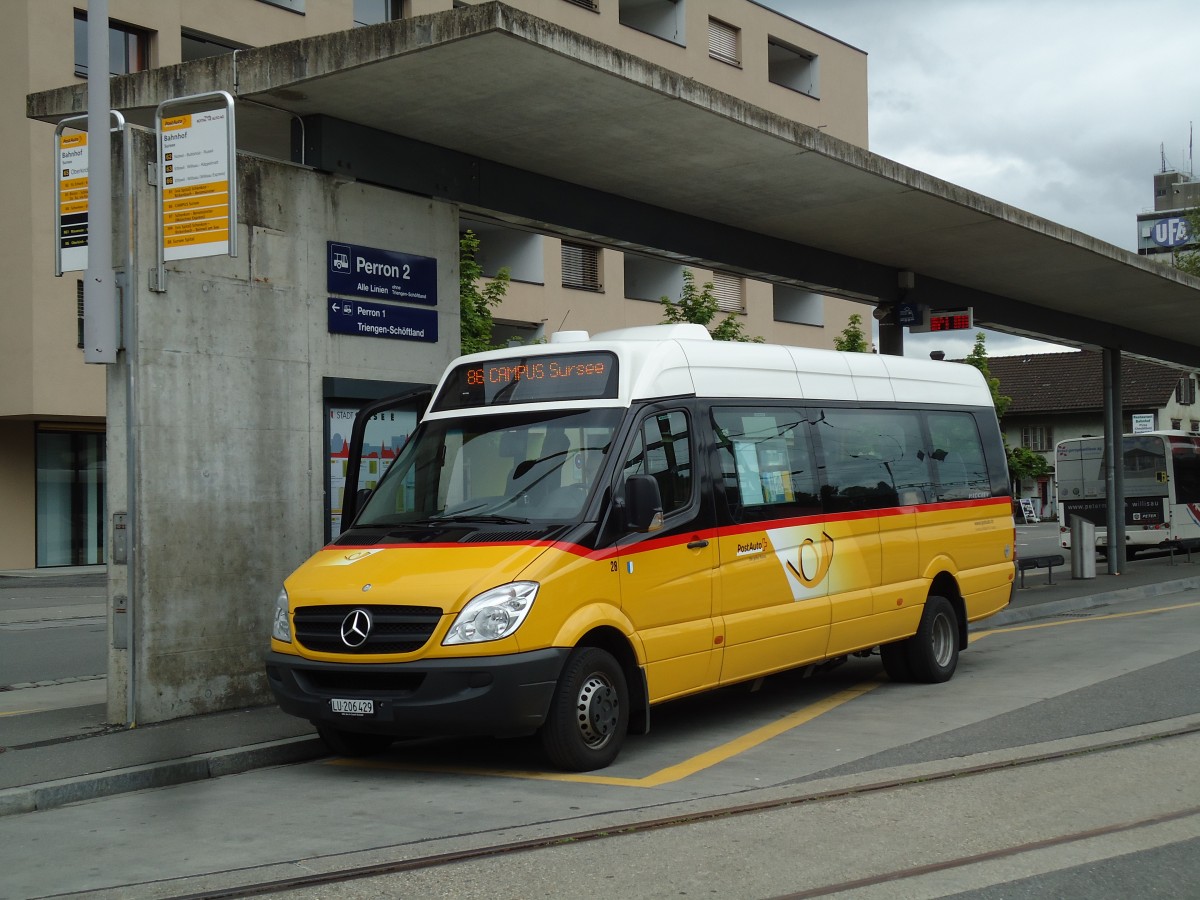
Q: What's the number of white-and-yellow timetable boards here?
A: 2